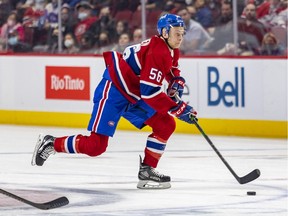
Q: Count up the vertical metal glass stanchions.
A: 3